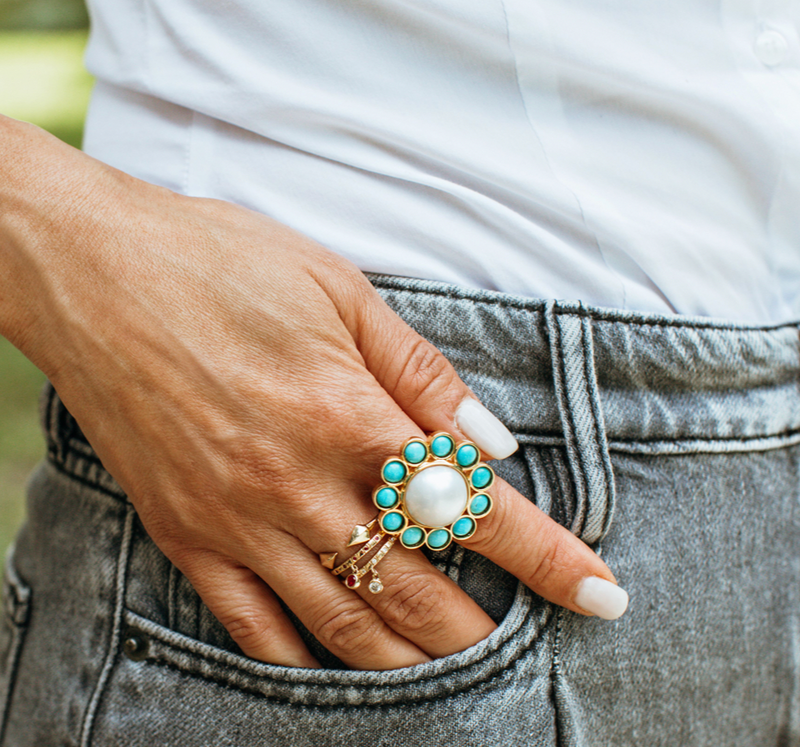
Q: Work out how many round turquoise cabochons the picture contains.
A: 11